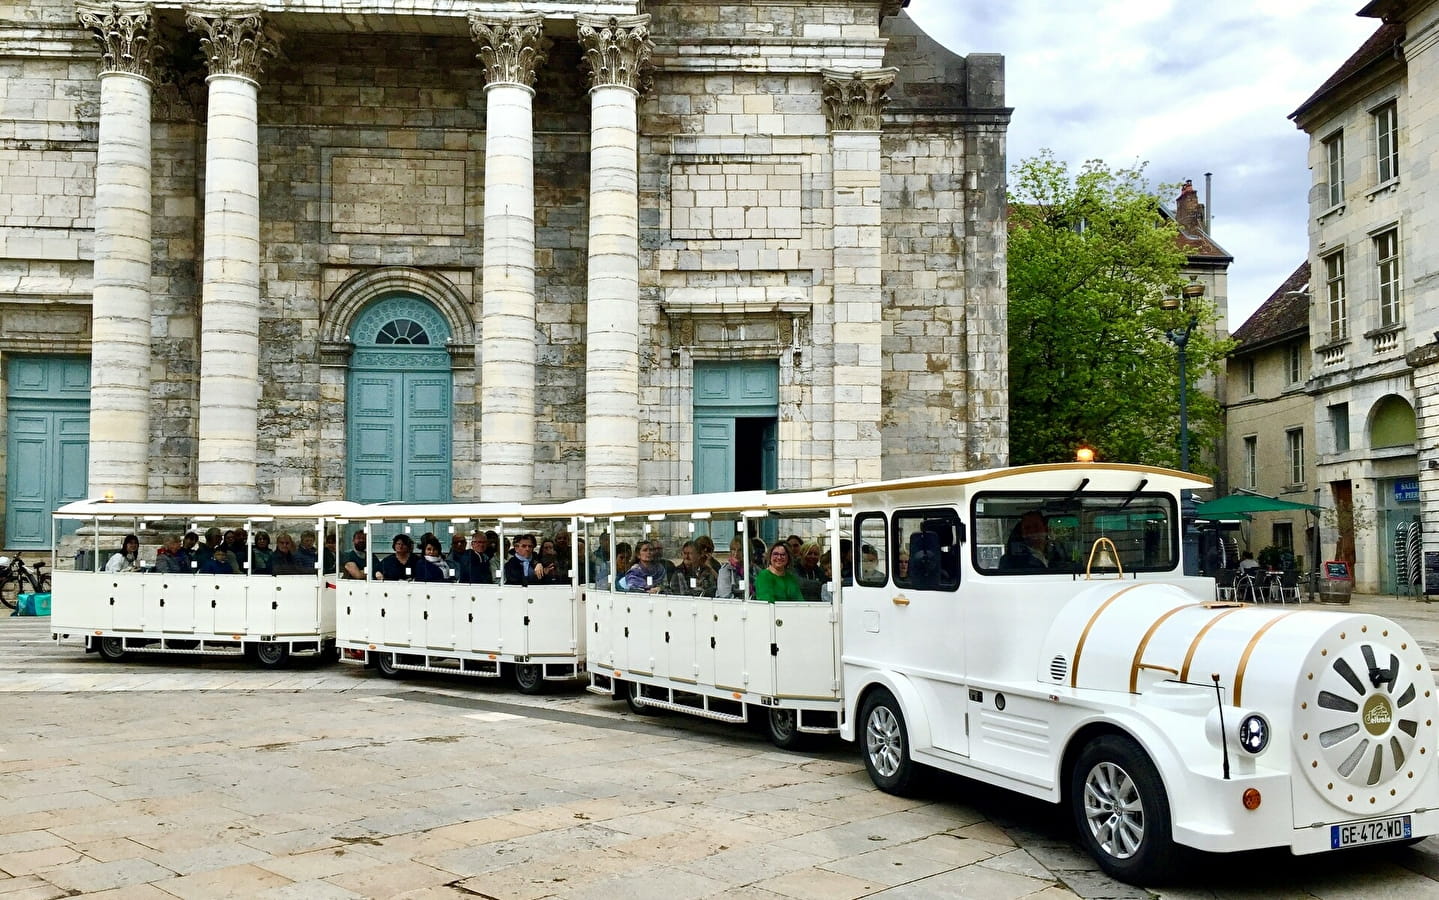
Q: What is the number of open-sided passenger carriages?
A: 3